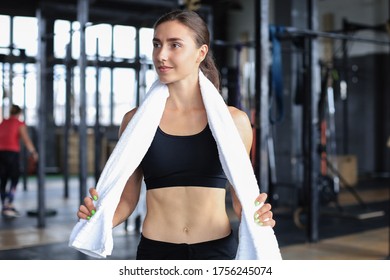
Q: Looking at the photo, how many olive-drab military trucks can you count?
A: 0